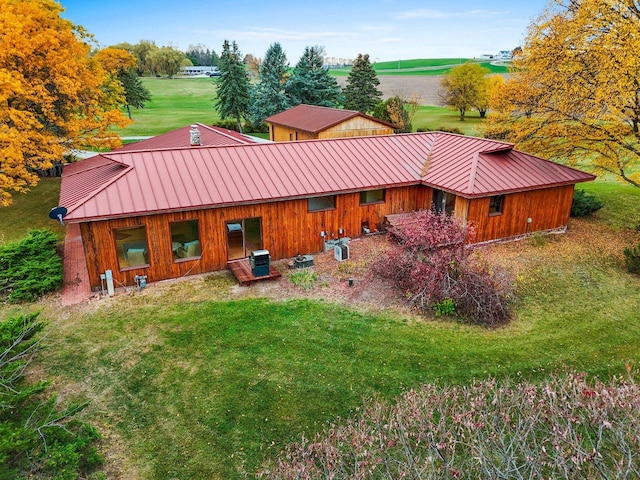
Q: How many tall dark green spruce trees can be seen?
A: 4